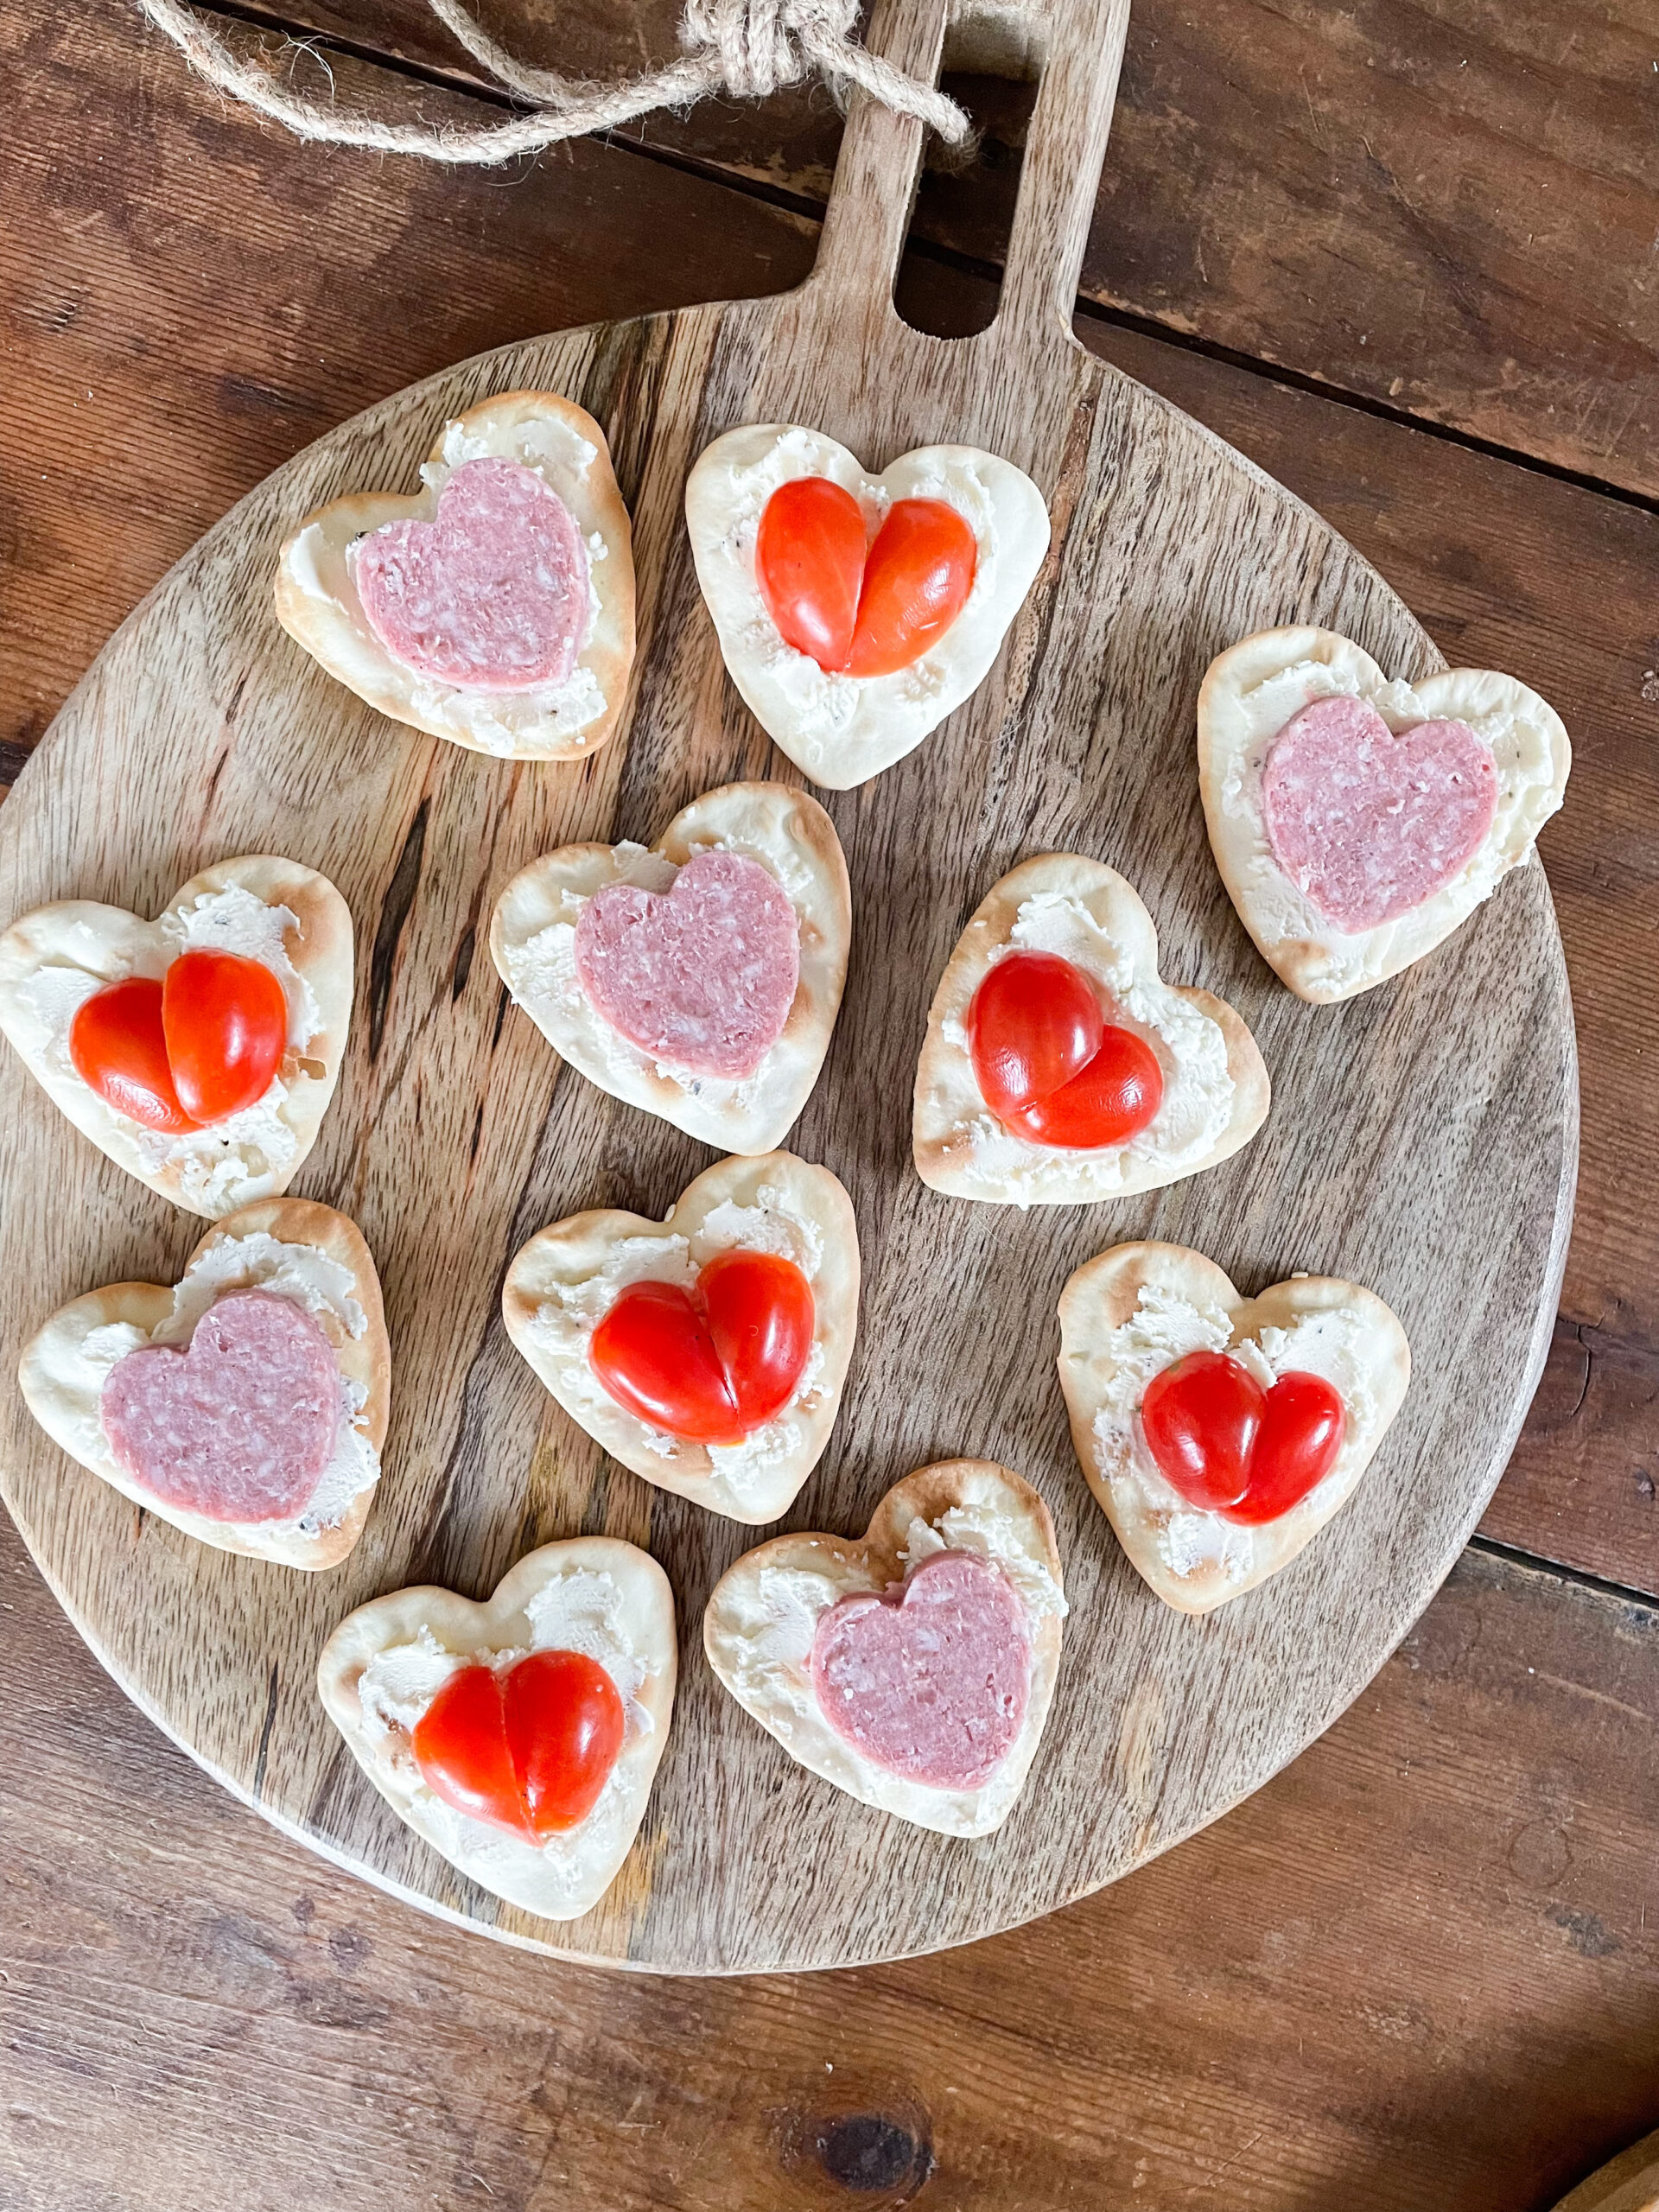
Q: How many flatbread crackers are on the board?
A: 11